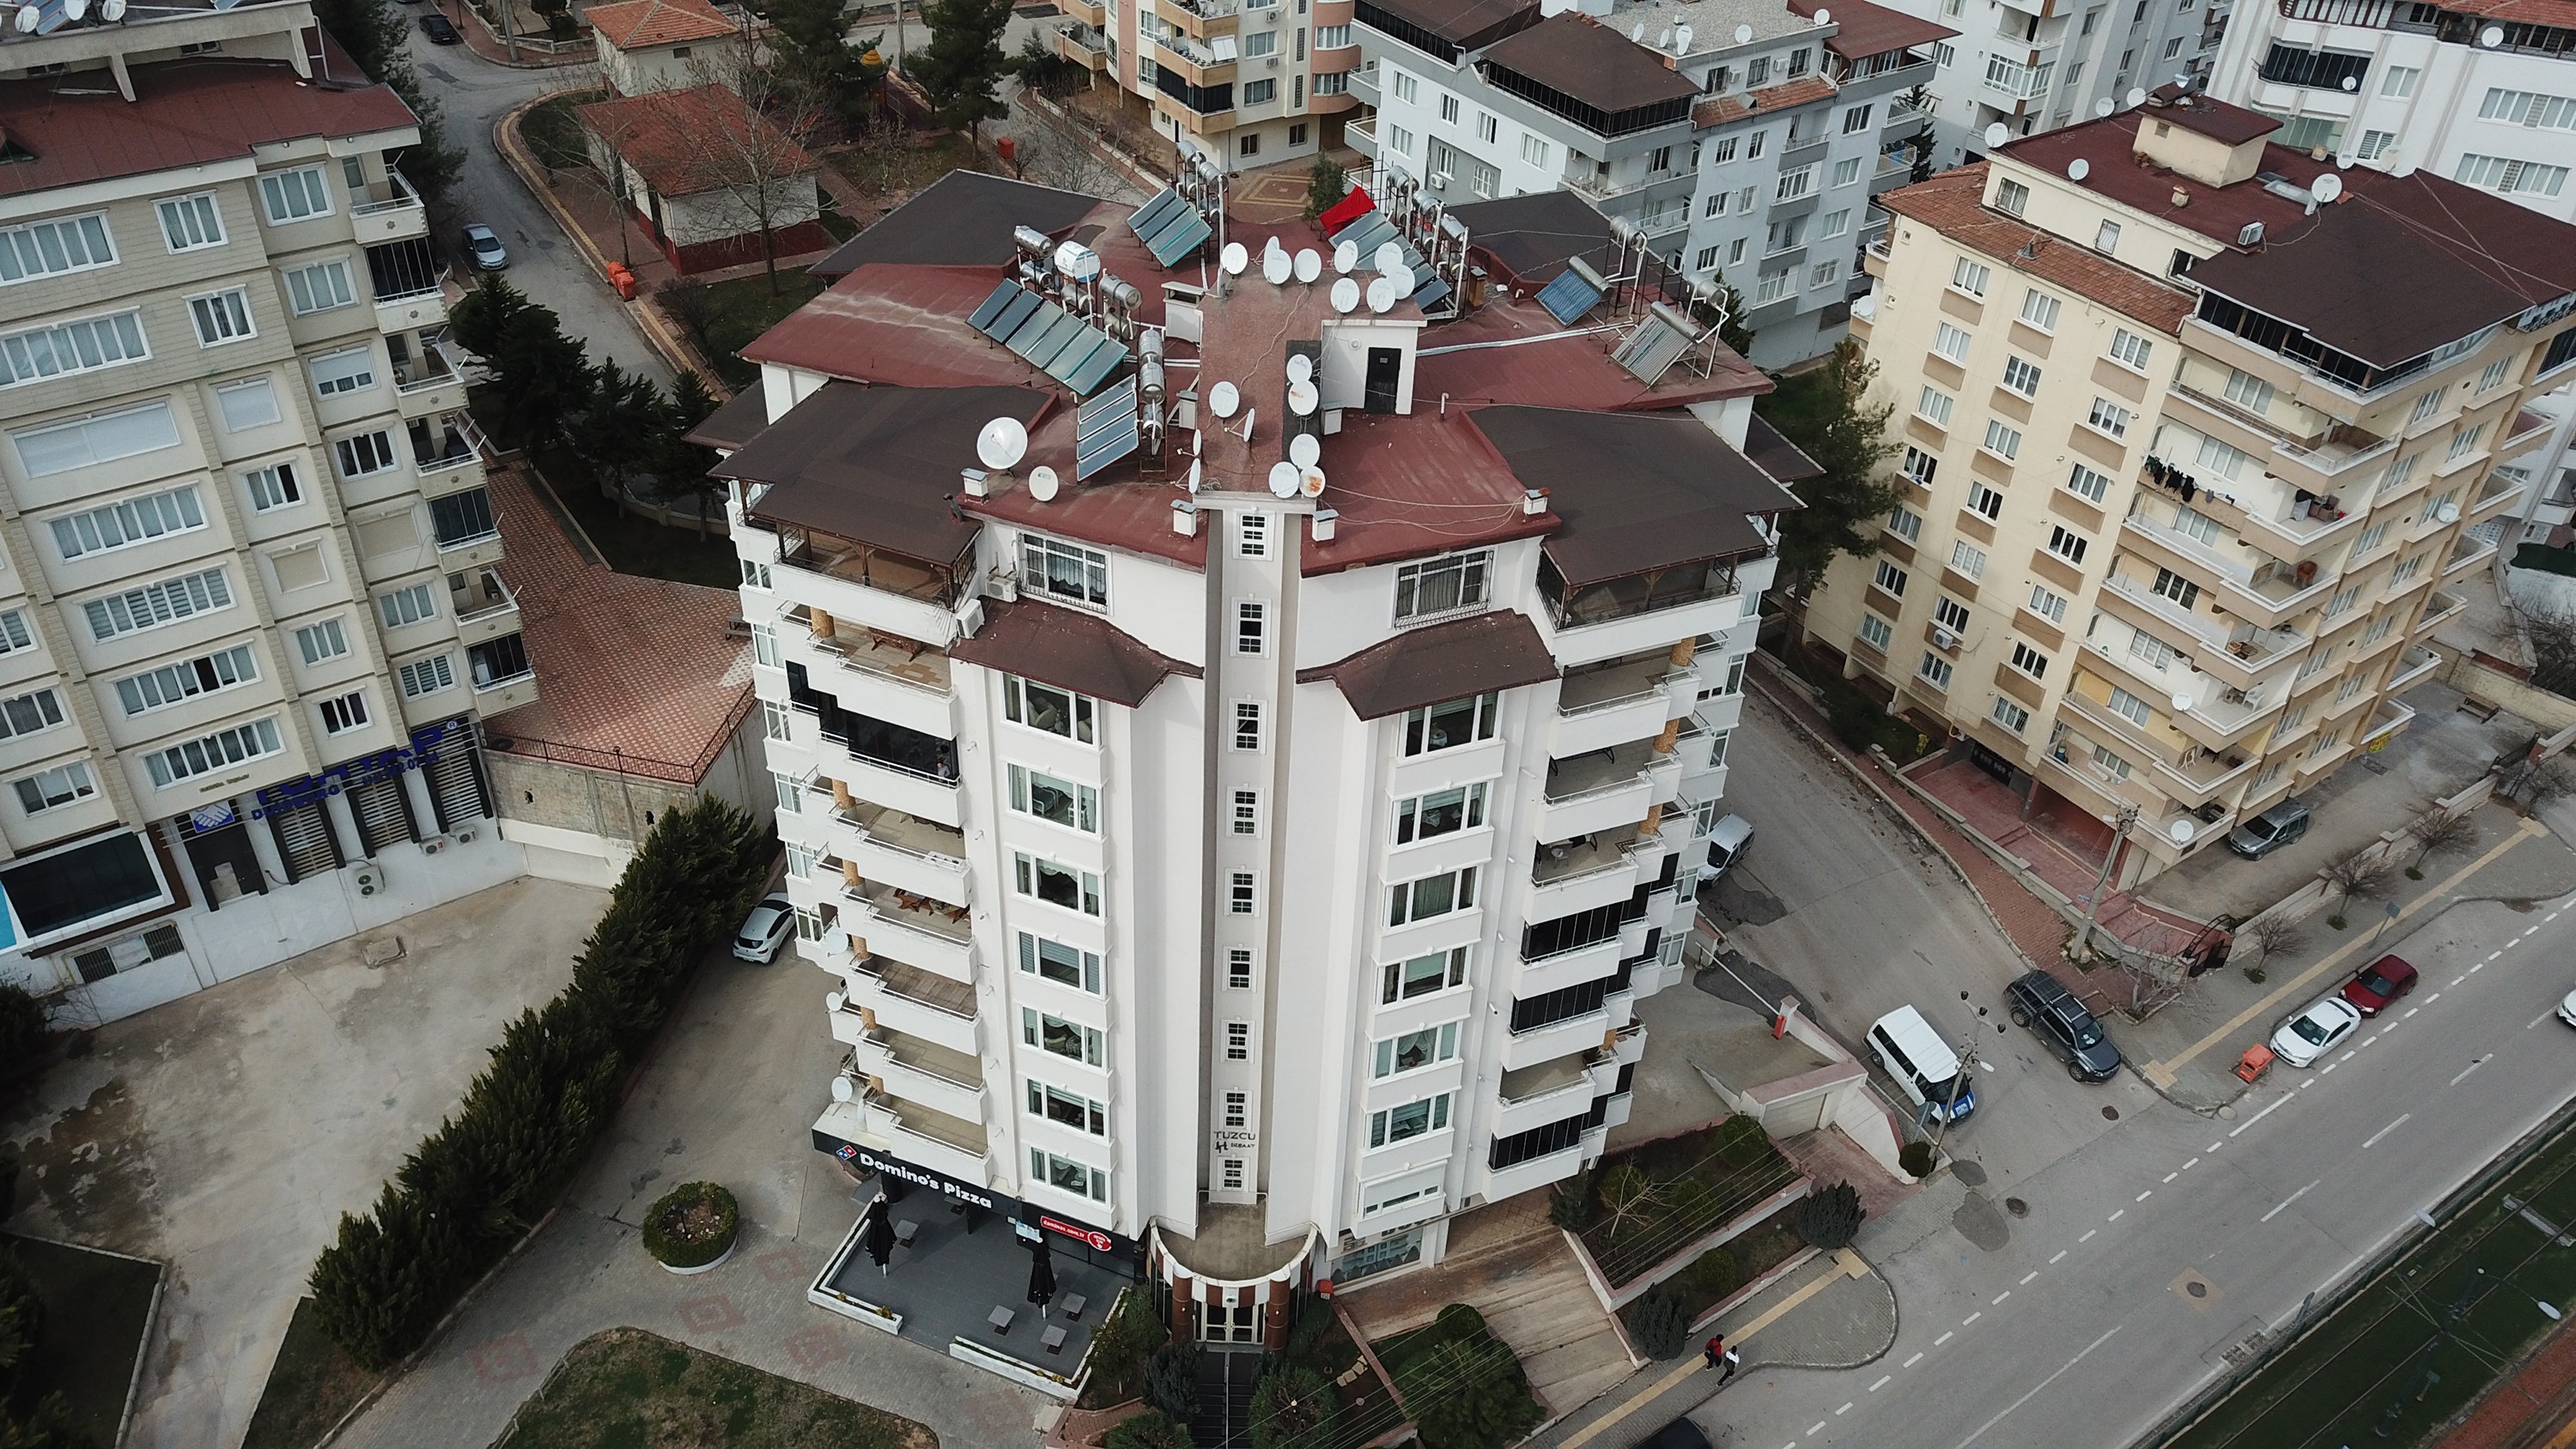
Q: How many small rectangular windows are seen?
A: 9